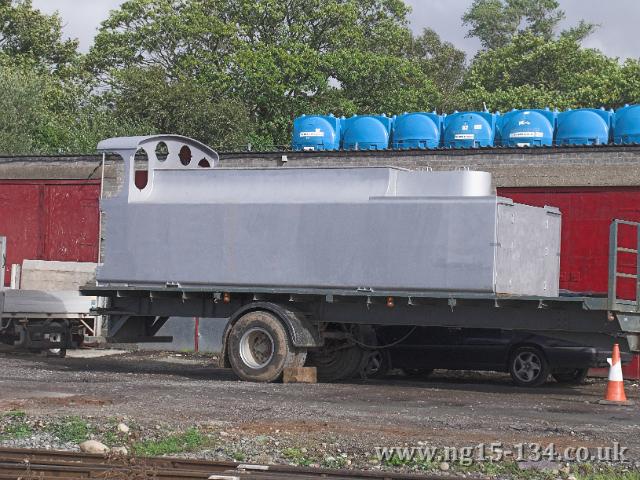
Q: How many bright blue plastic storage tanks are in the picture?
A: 7